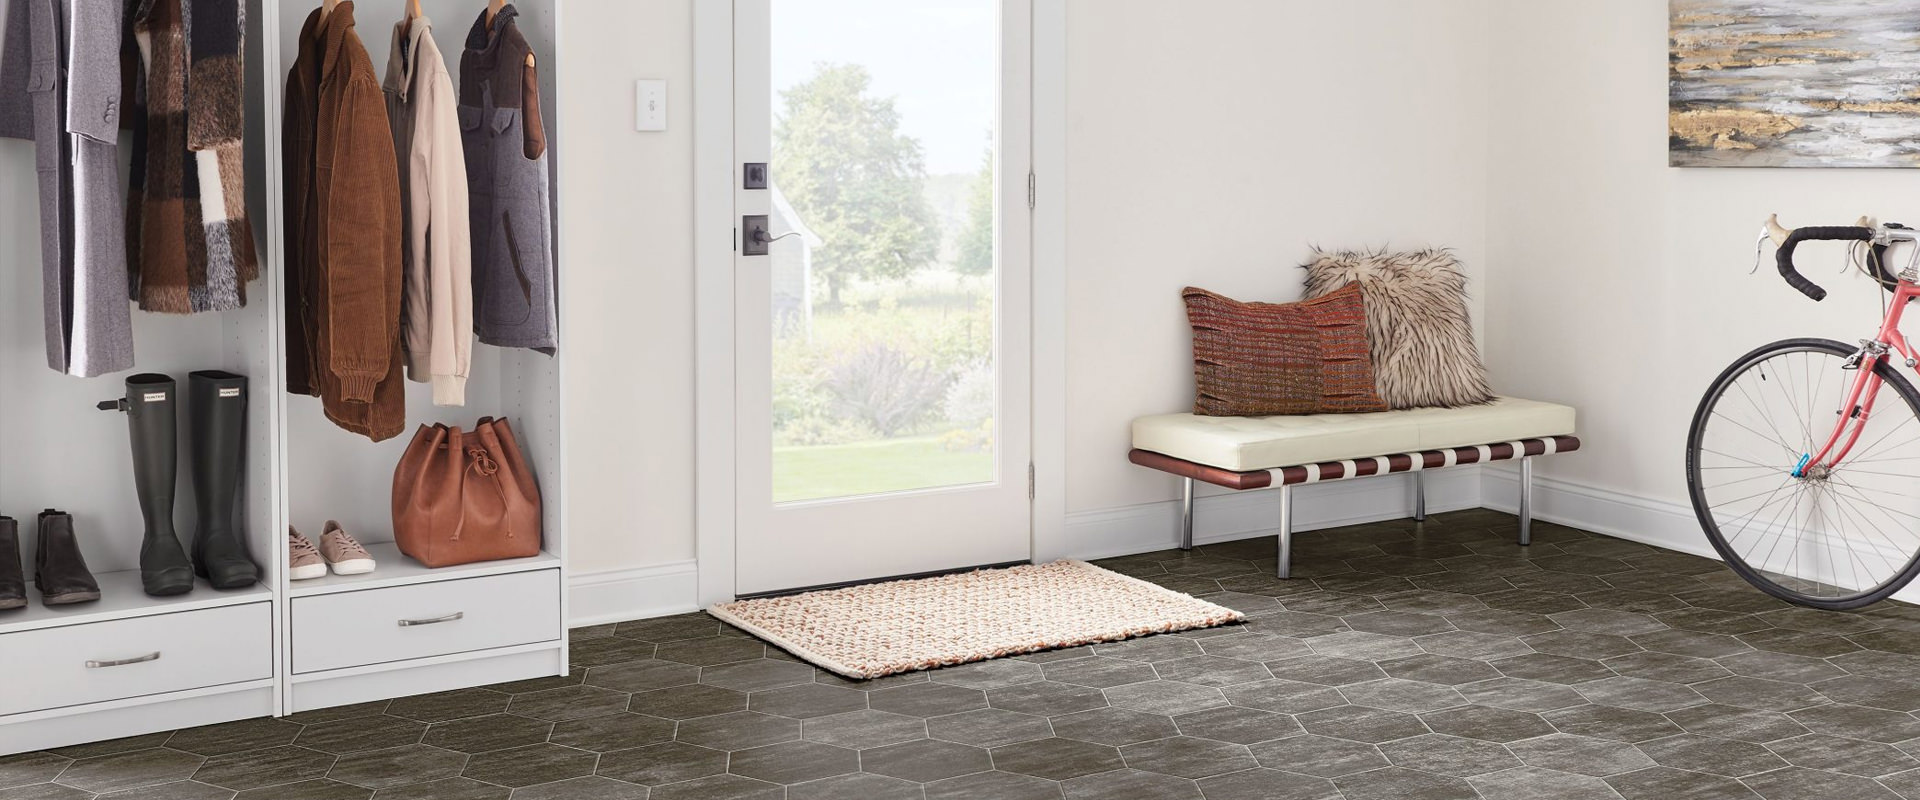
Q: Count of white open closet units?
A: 2